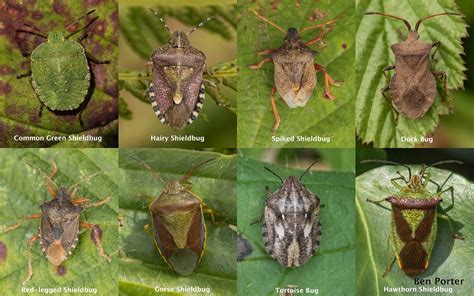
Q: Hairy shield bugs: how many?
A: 1